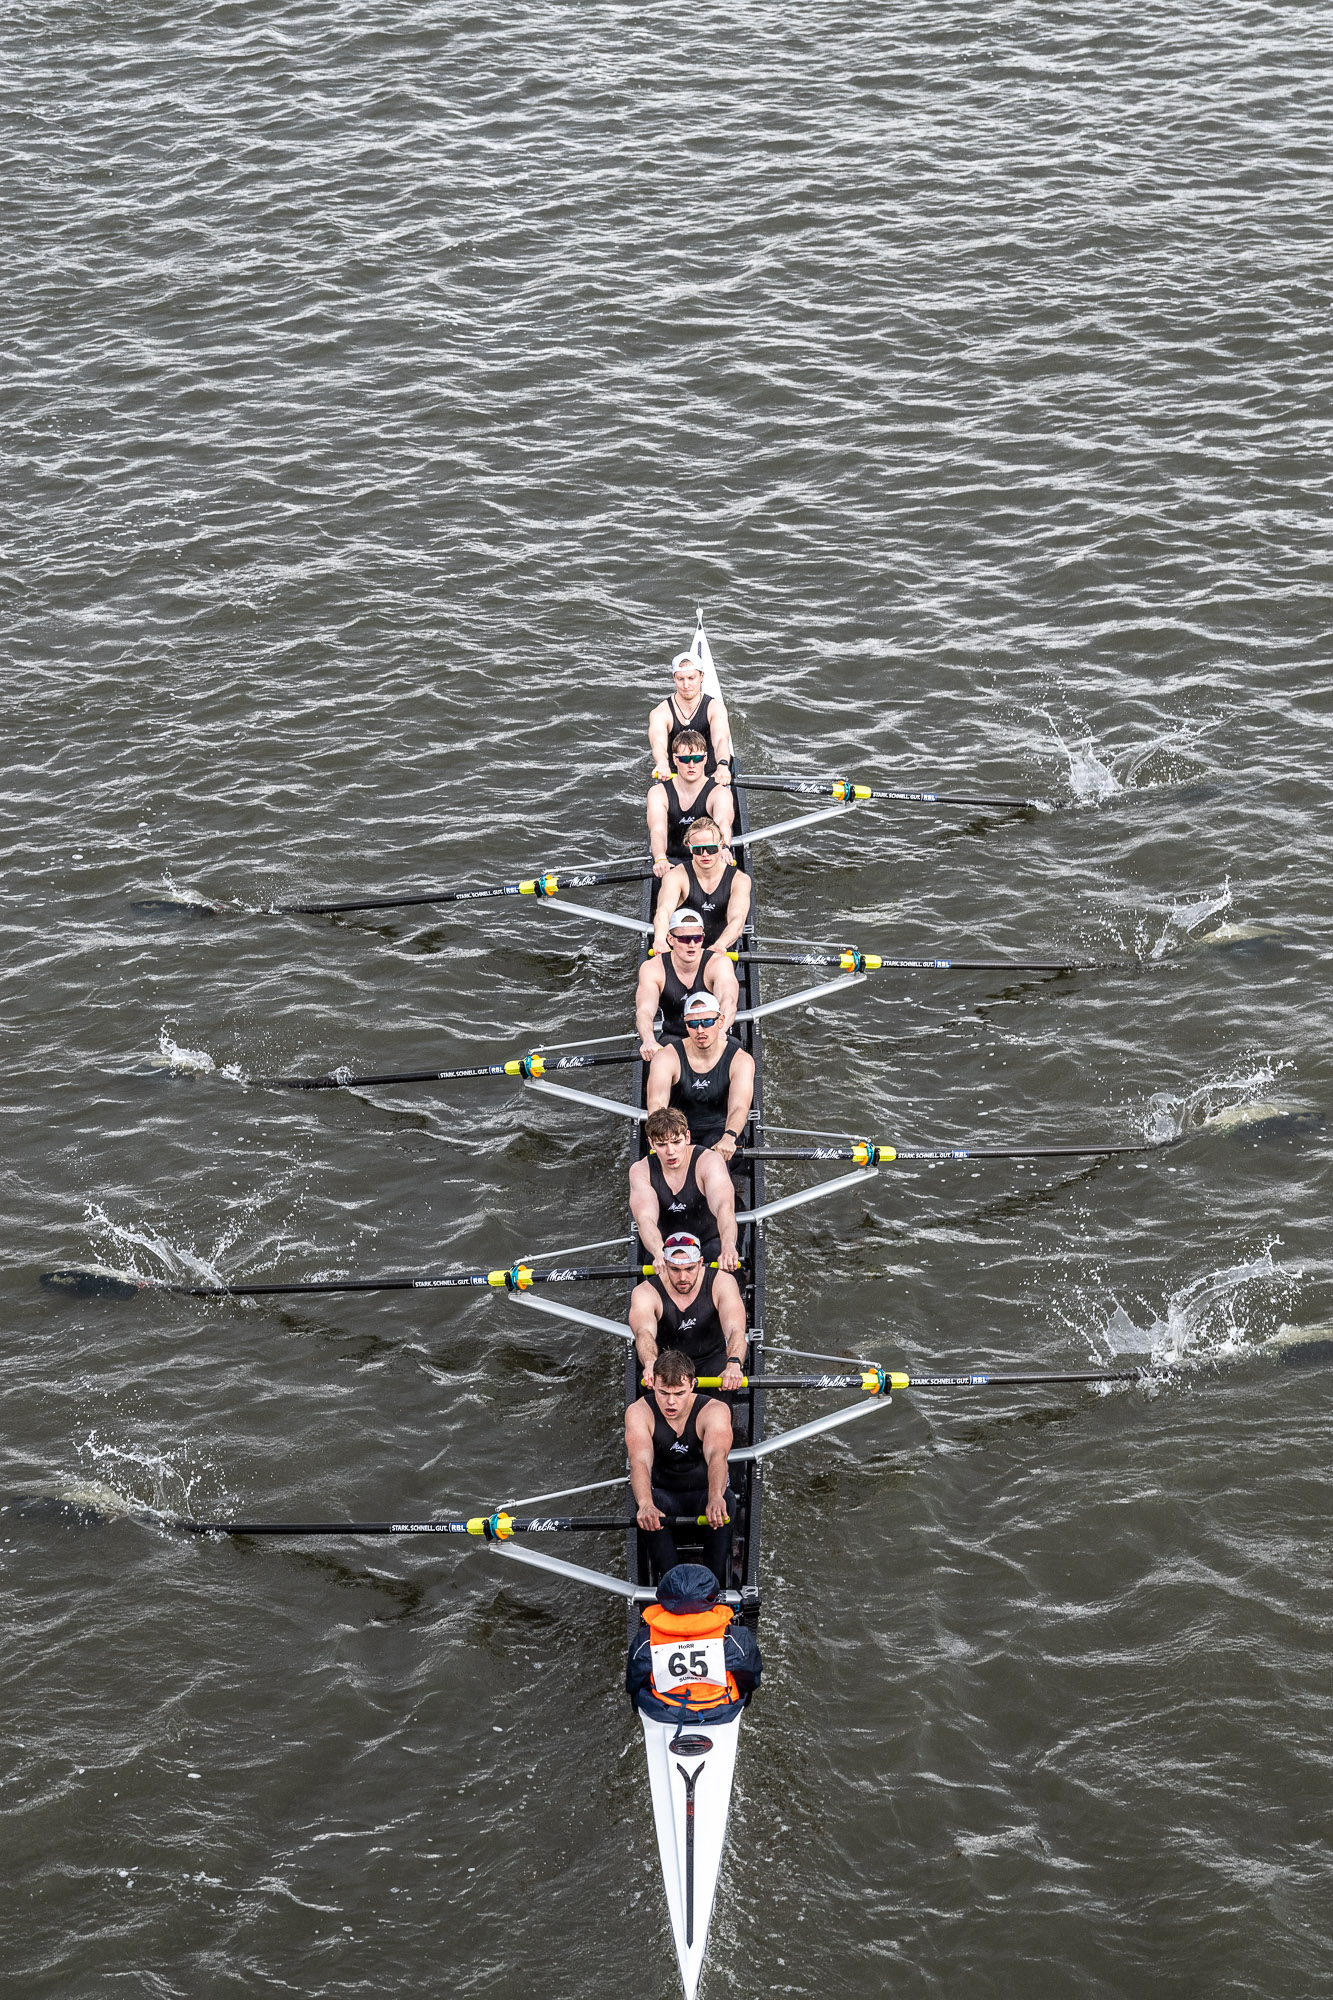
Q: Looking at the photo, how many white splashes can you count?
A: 8